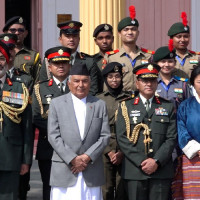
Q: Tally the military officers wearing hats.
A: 11